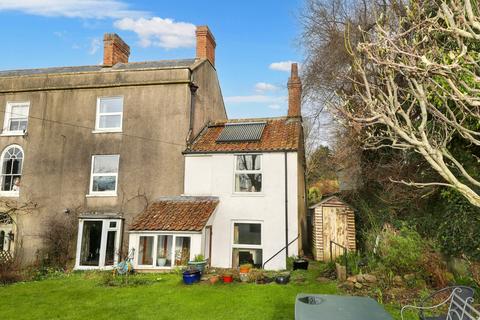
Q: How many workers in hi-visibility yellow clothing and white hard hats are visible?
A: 0